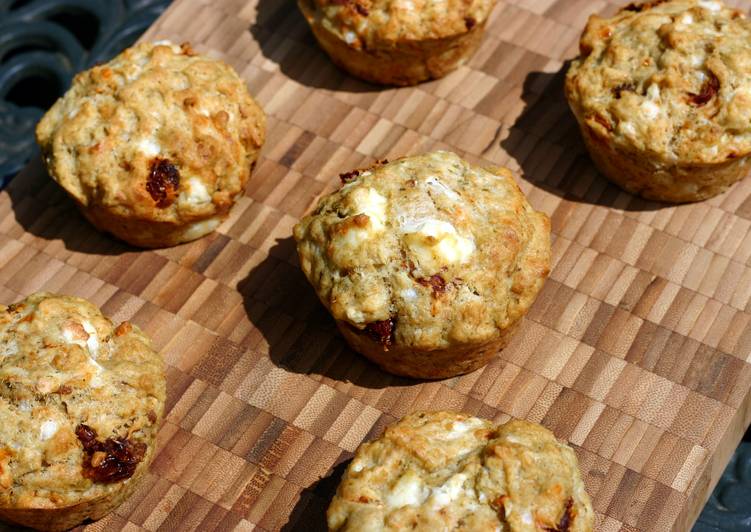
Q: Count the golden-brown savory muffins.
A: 6